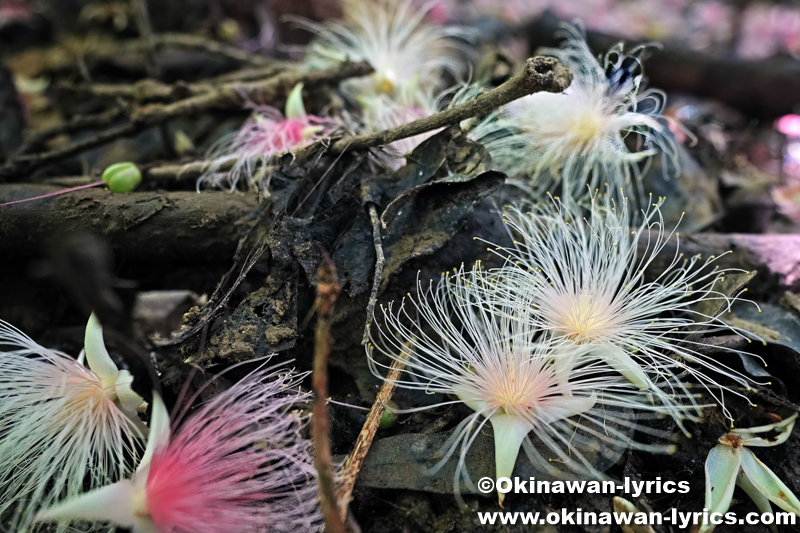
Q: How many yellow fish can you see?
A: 0